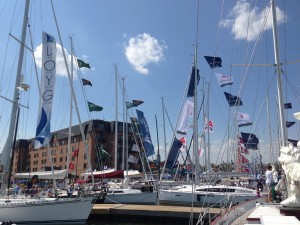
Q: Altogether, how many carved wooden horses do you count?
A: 0